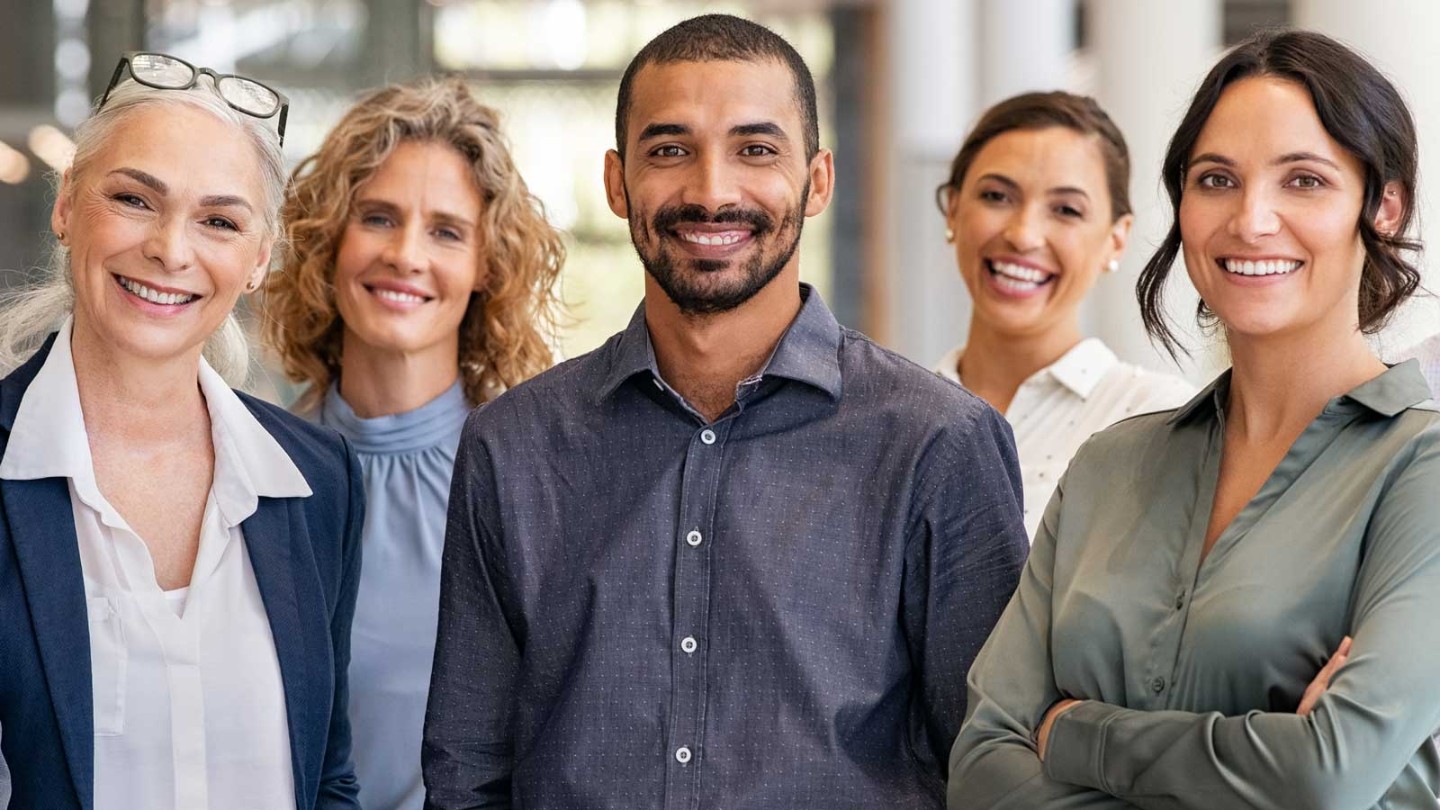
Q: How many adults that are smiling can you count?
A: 5